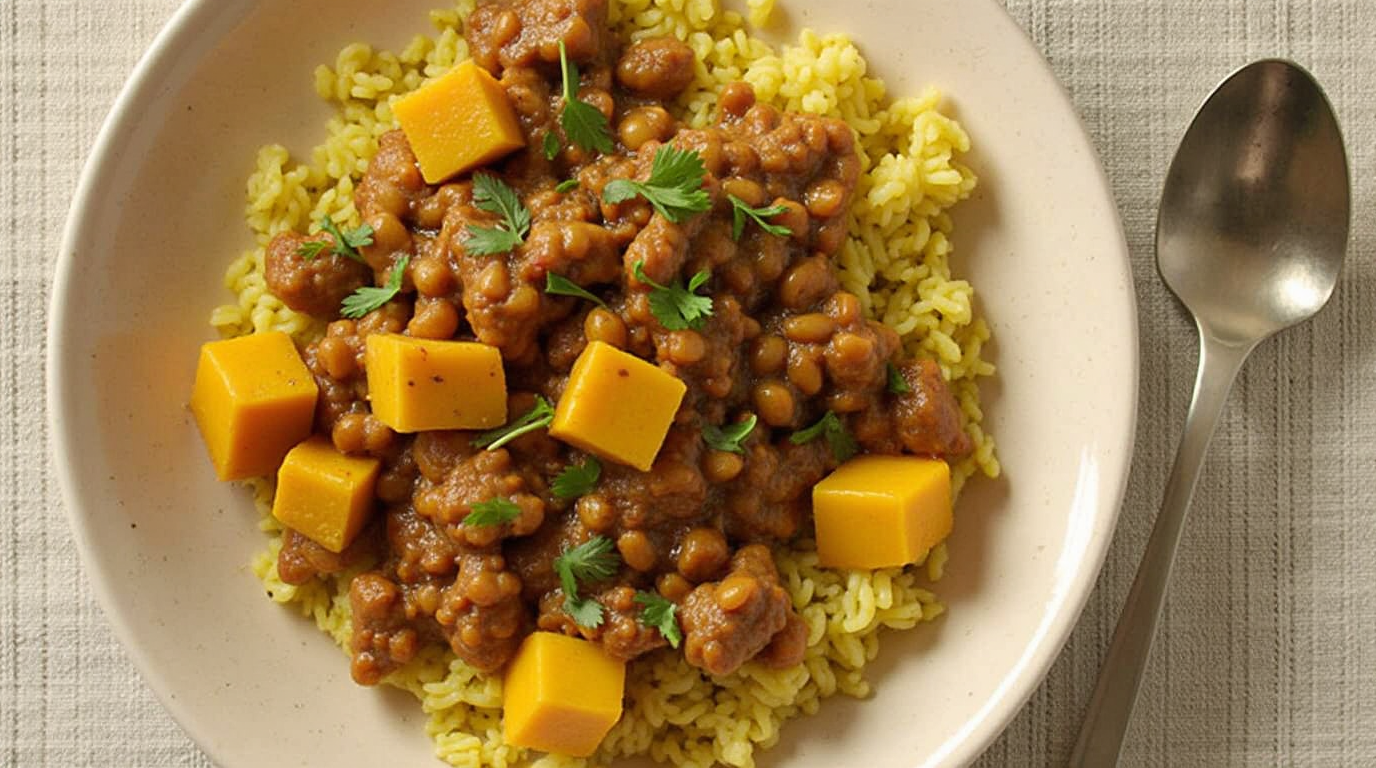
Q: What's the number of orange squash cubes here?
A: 7